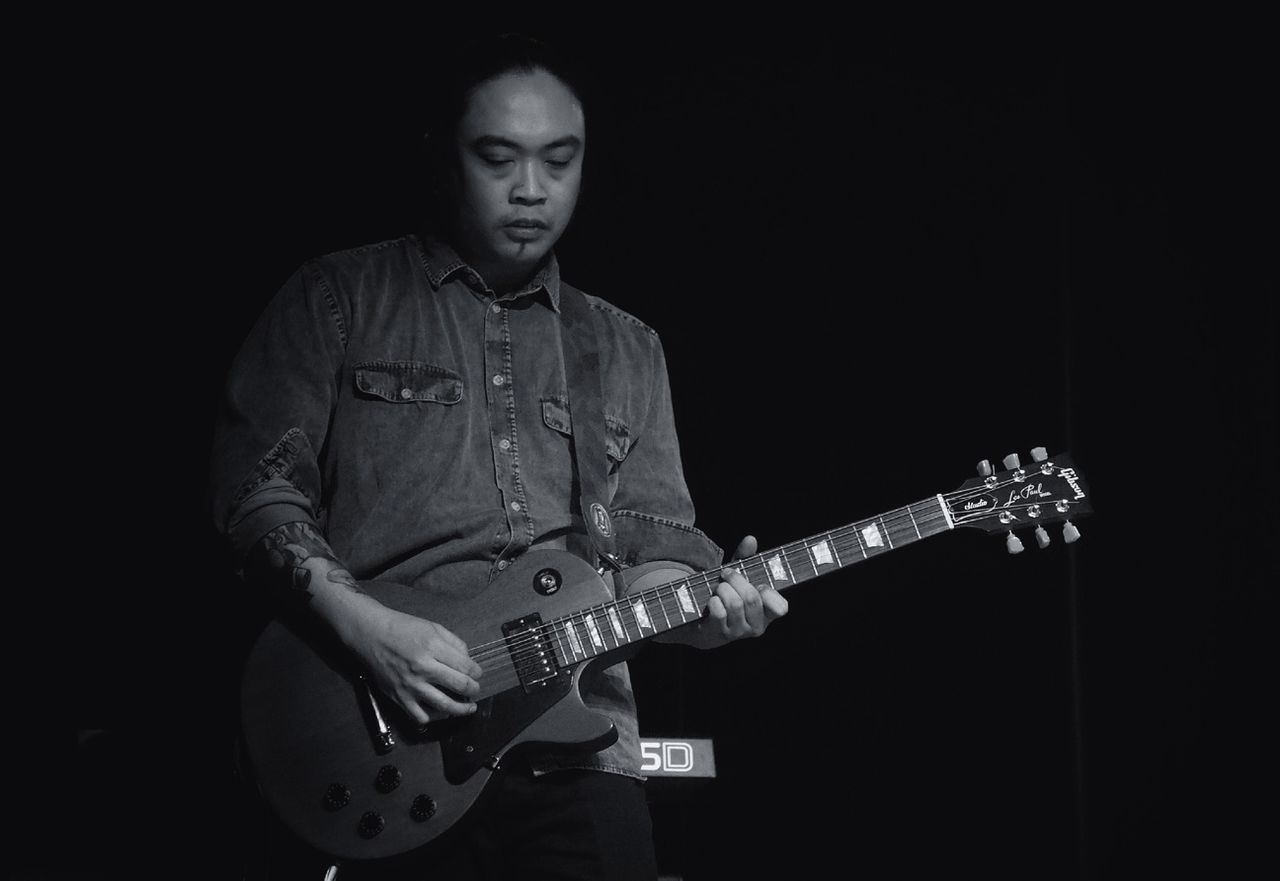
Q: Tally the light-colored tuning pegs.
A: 6